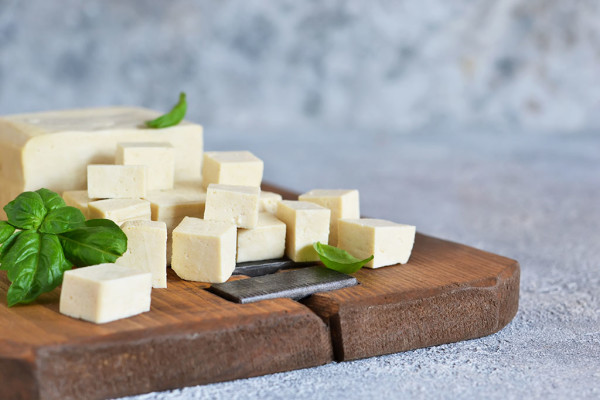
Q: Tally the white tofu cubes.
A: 15